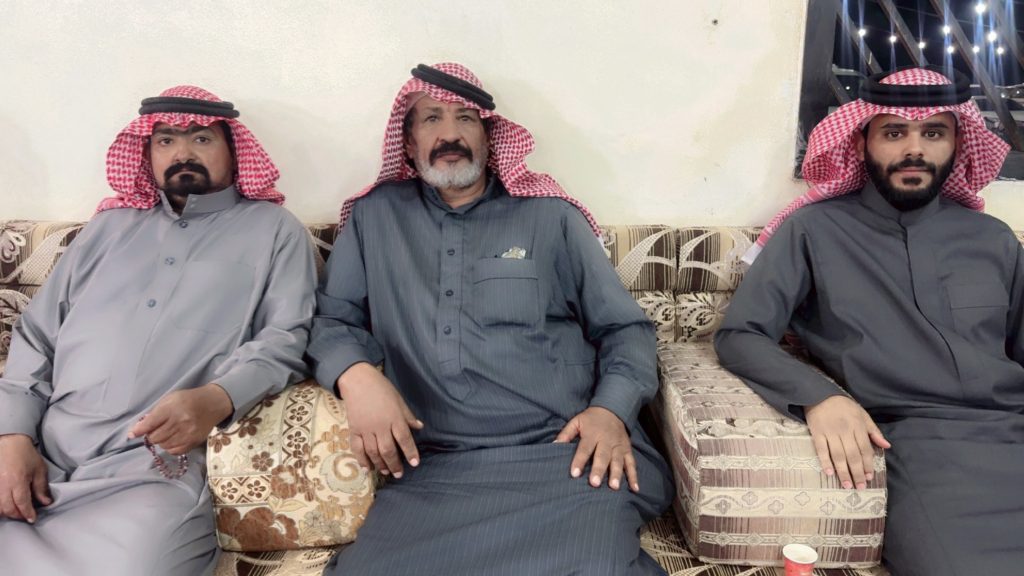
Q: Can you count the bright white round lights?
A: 9